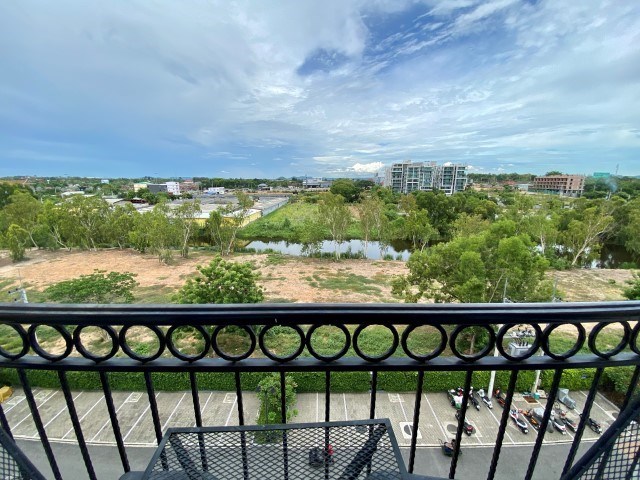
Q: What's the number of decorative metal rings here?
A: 15